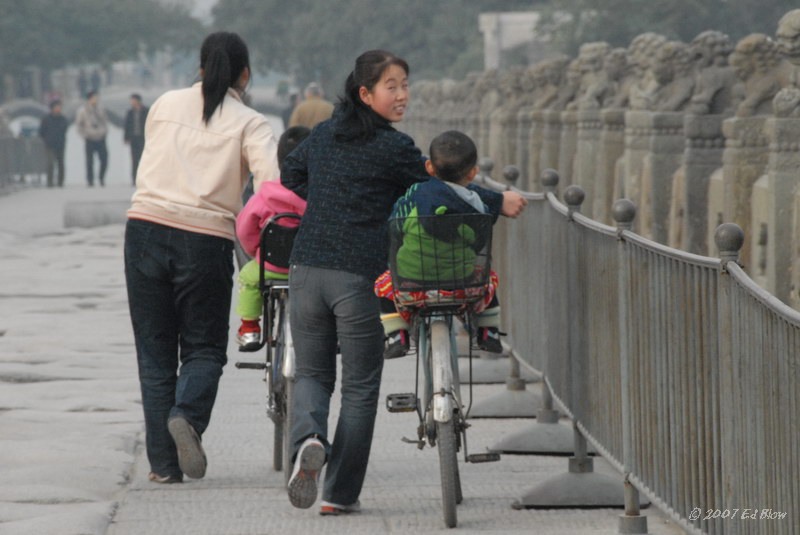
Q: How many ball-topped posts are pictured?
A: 6